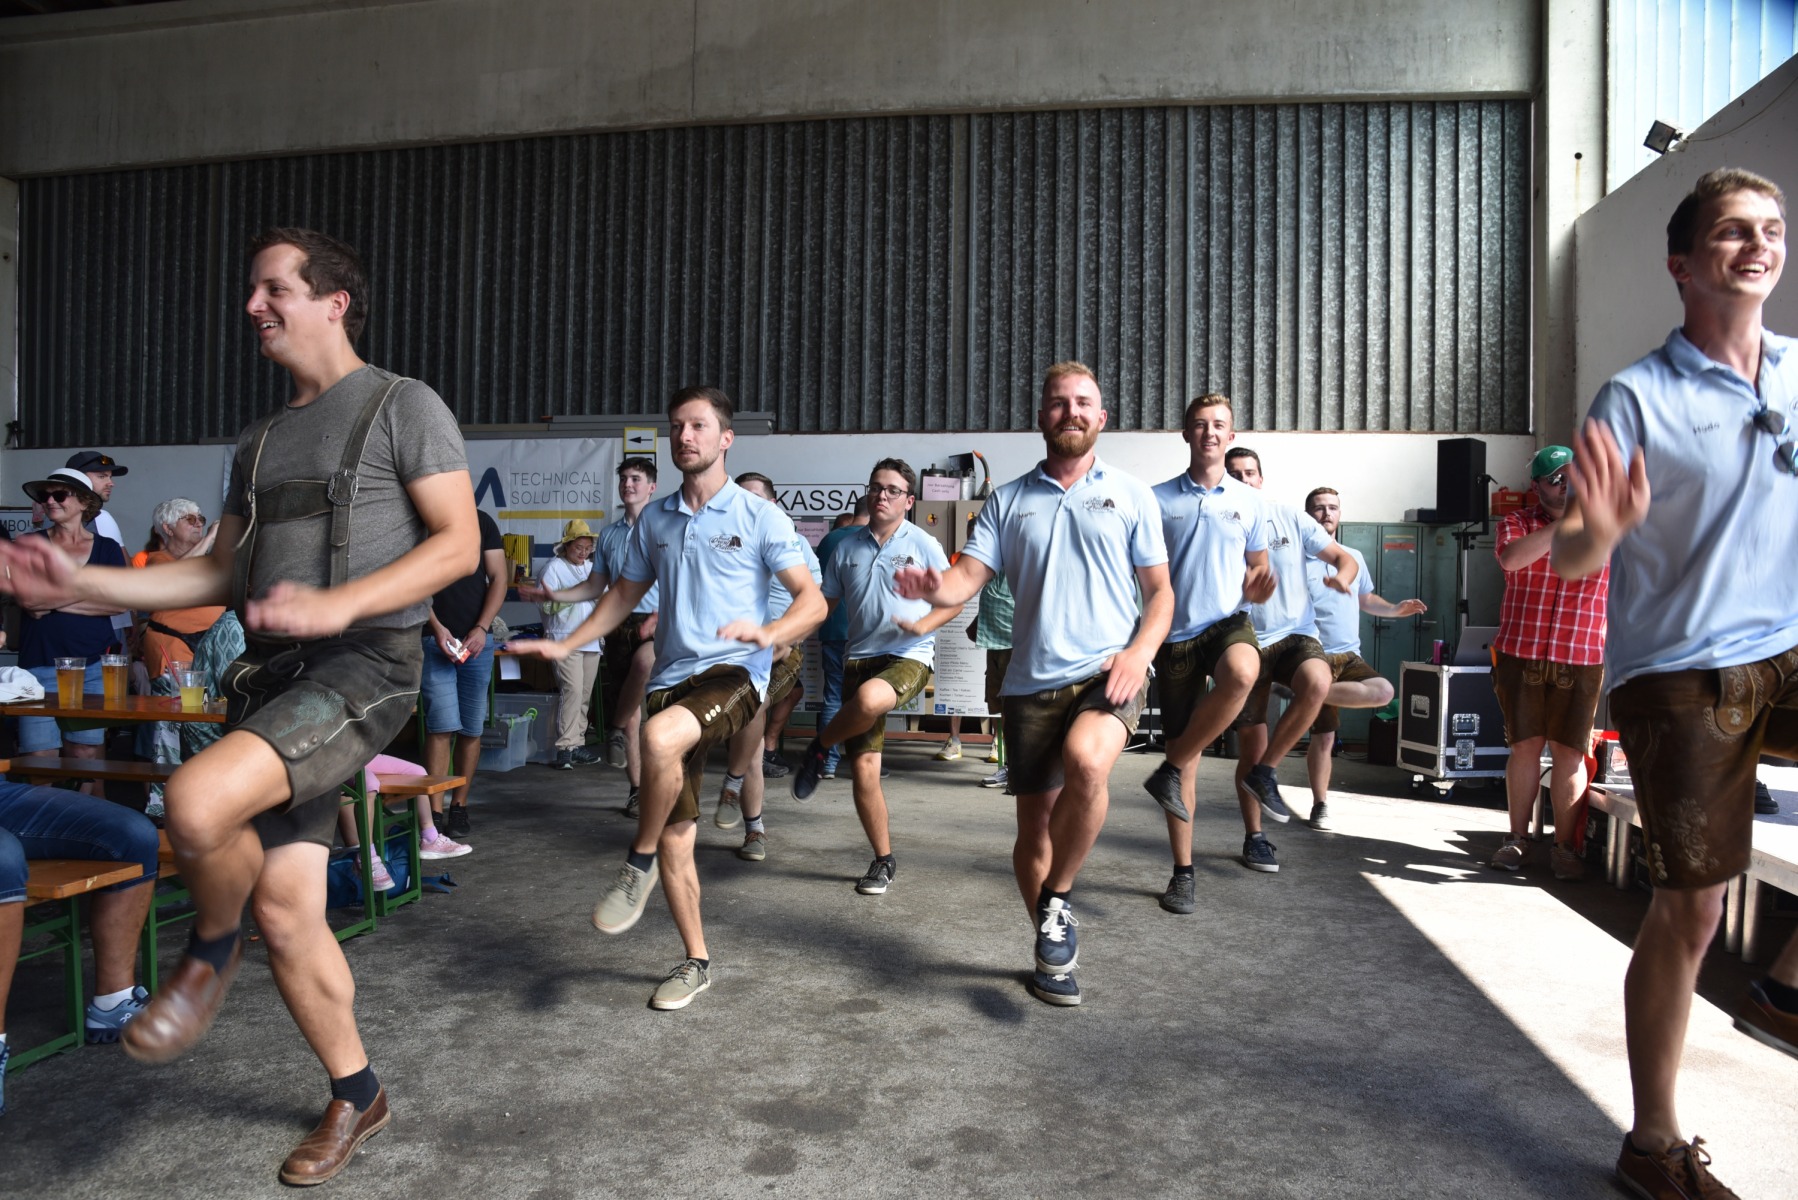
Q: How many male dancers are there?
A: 10